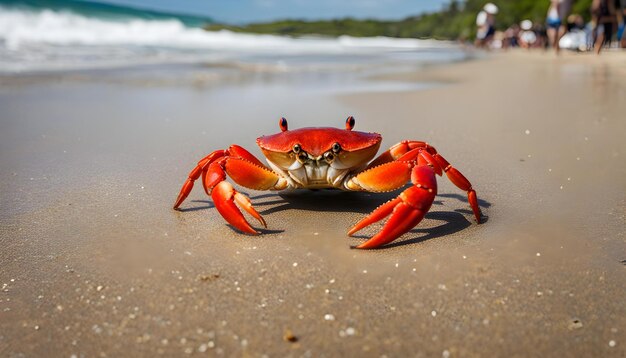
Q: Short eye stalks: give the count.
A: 2